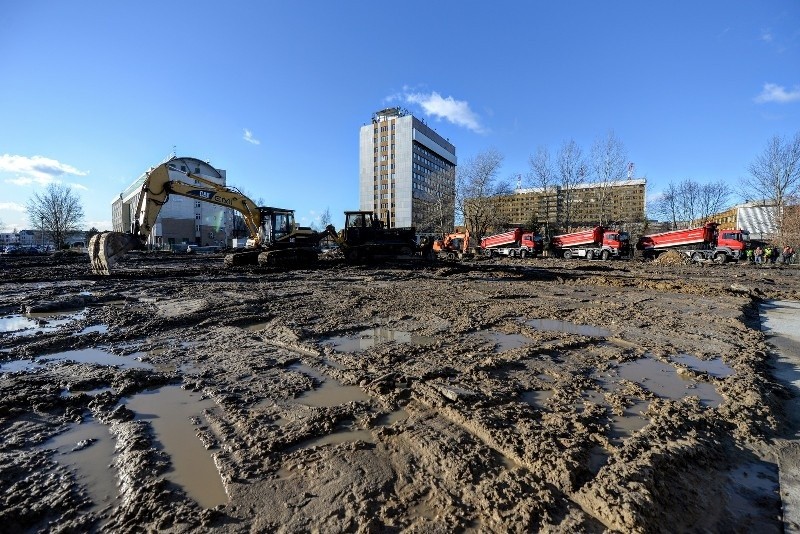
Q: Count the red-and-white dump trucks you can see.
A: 3